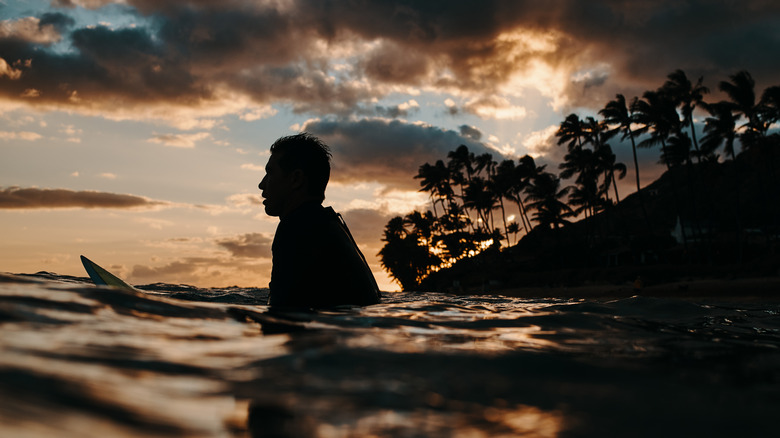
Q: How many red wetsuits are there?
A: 0